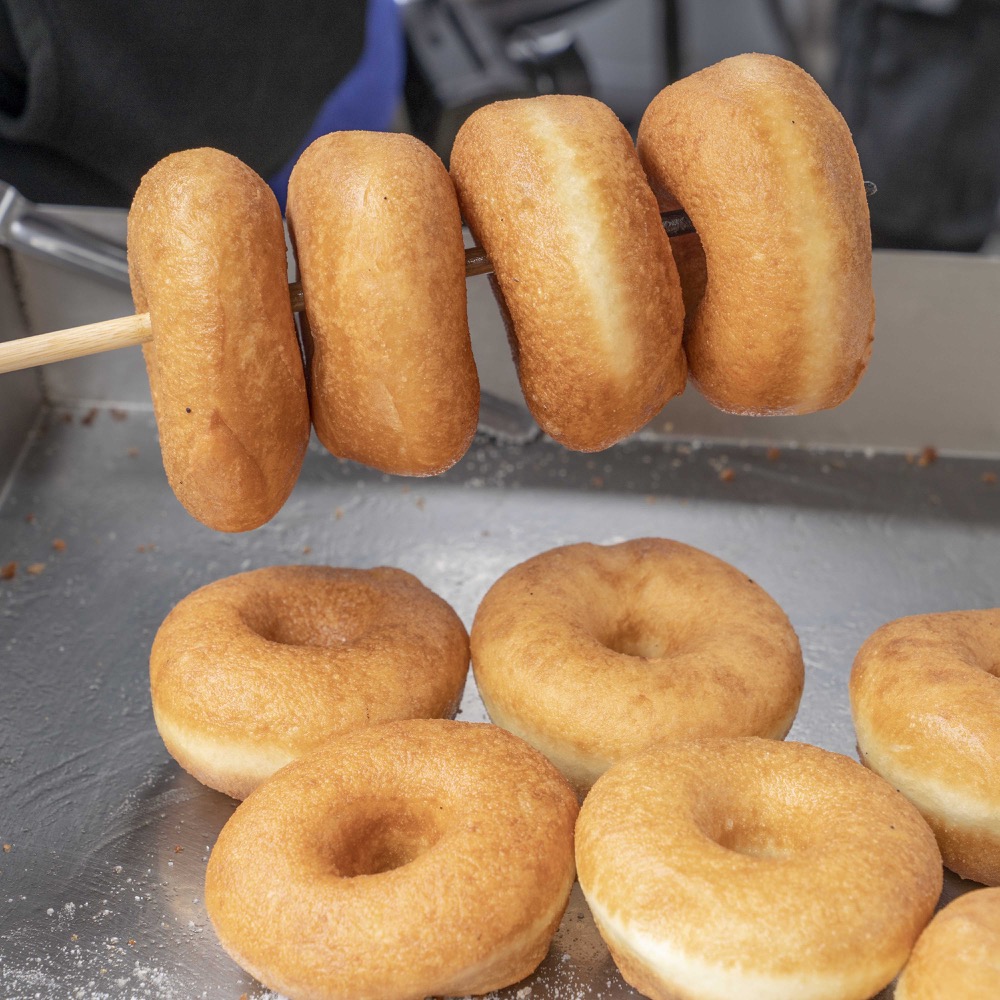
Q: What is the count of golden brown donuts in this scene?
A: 10